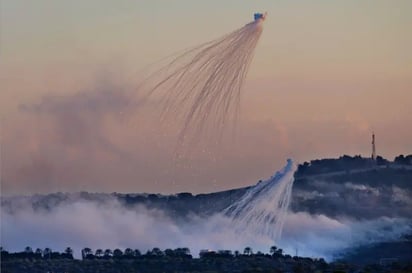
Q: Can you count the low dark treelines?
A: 1